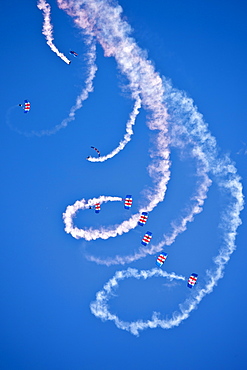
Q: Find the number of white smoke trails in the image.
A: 6